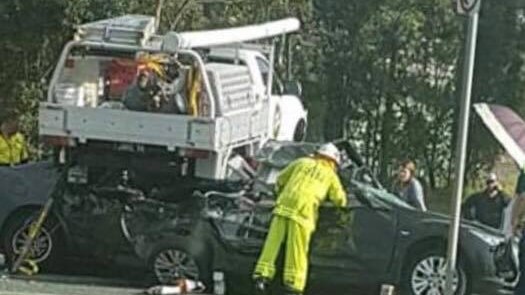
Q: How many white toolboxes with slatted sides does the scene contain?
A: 1